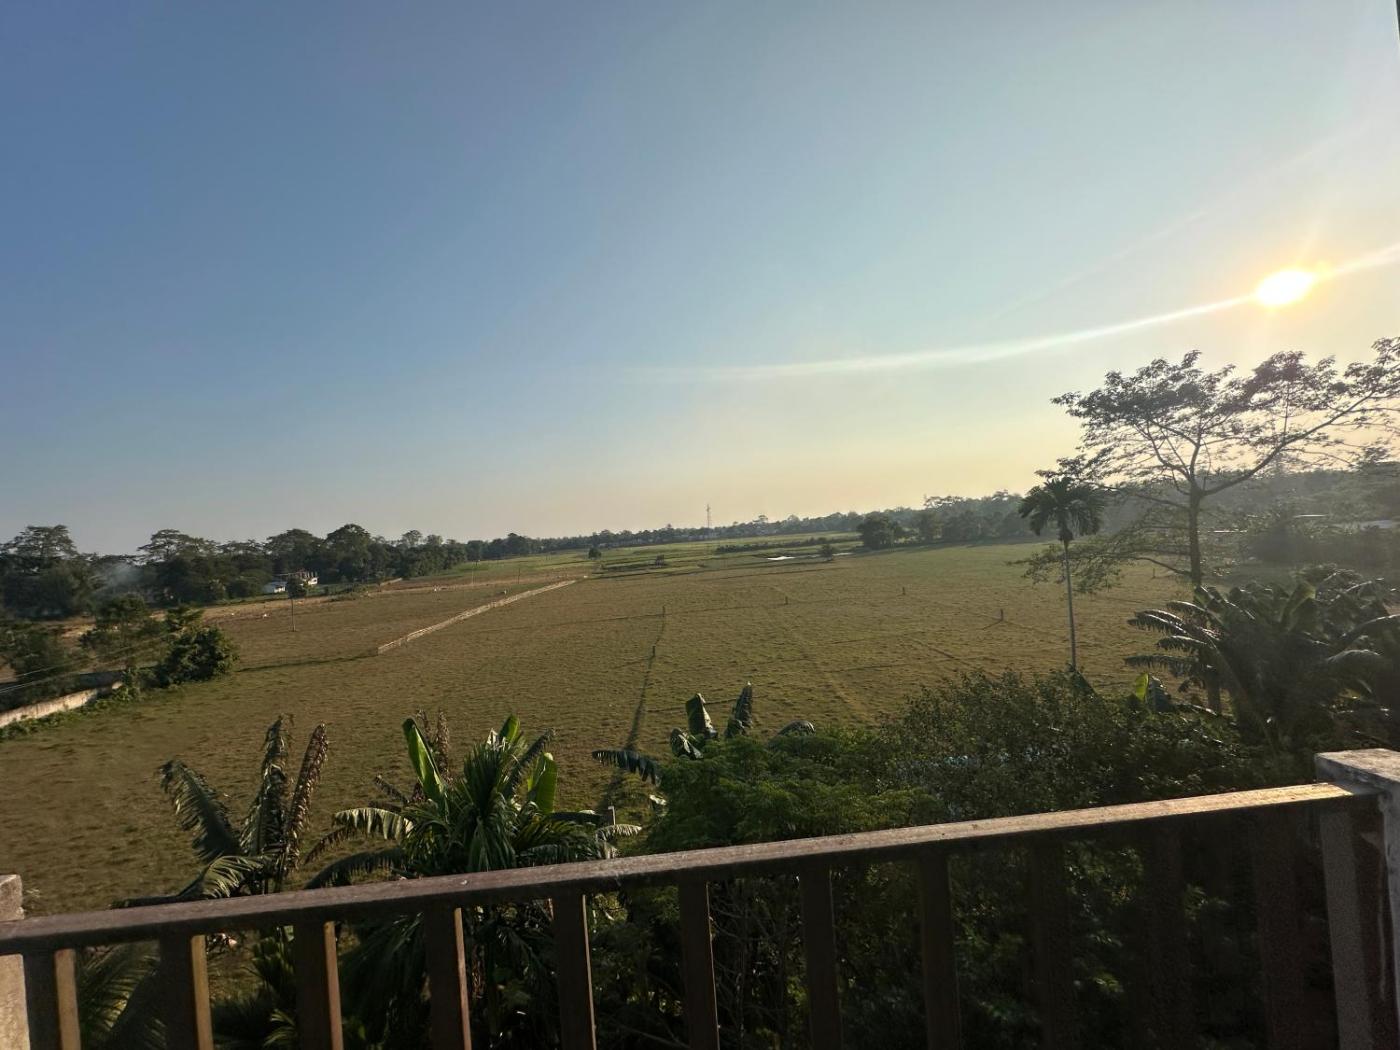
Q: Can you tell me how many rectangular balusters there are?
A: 11